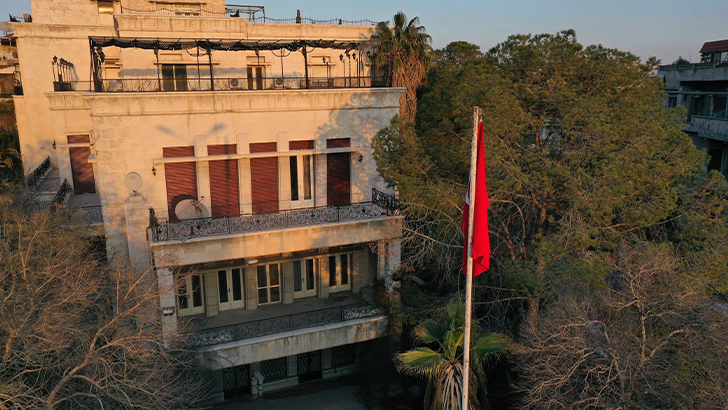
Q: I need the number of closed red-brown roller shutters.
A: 5